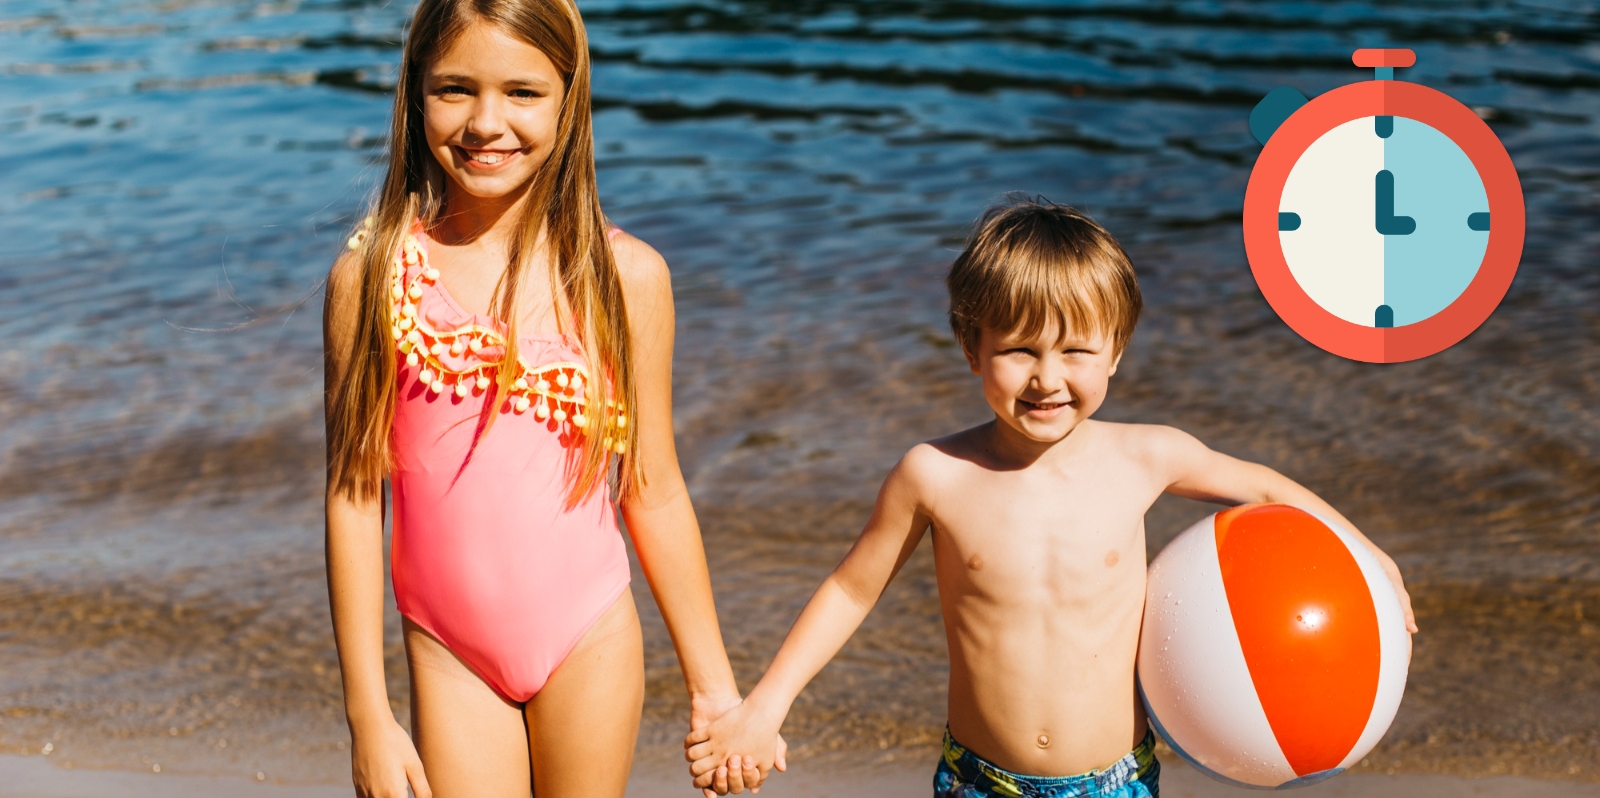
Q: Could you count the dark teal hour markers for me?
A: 4